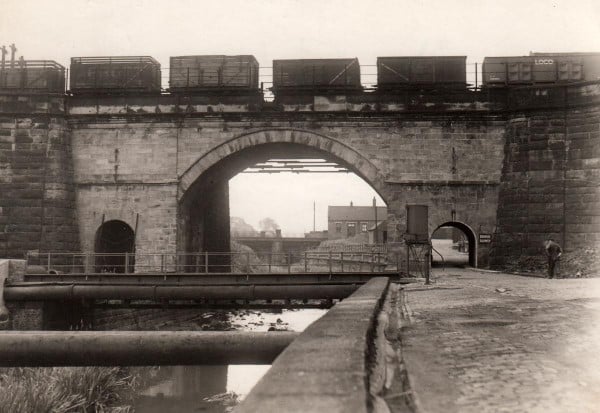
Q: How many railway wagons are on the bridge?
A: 6